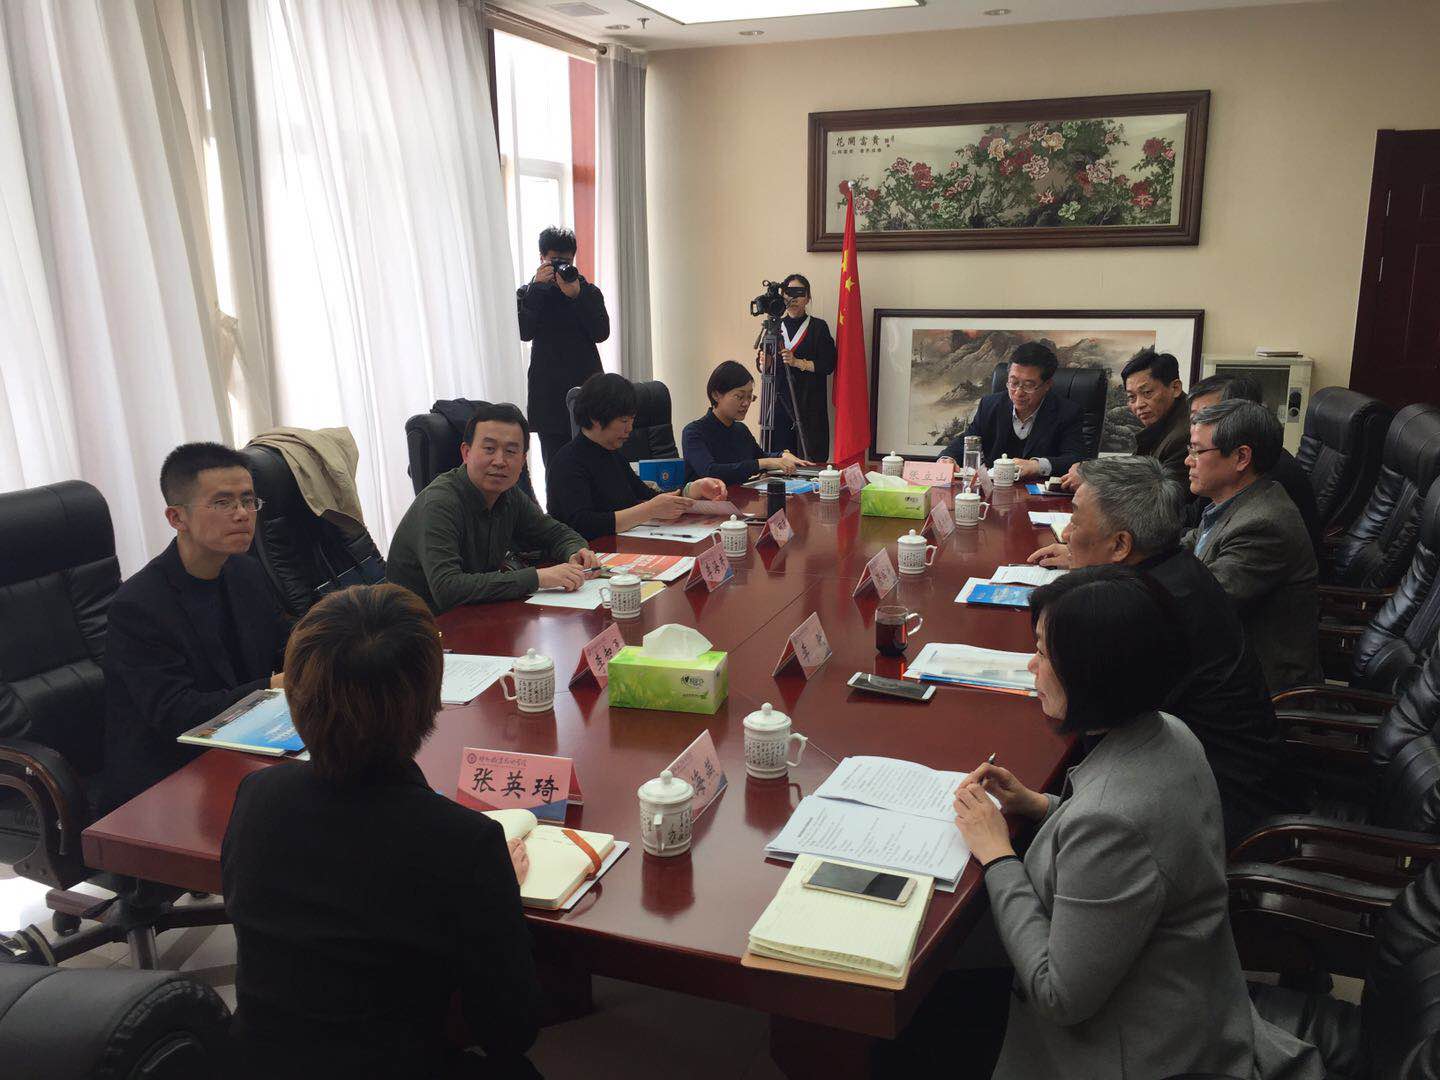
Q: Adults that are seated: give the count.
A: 11